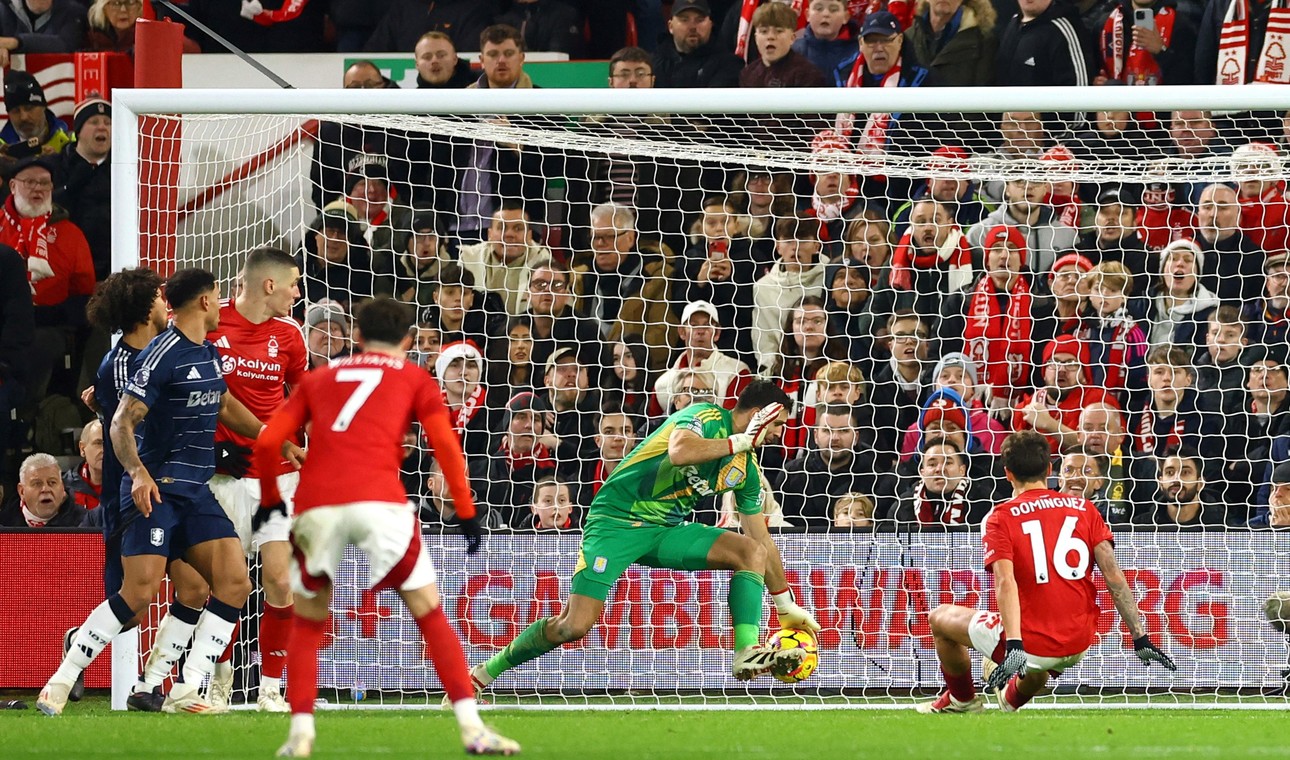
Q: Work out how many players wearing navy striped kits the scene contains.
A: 2